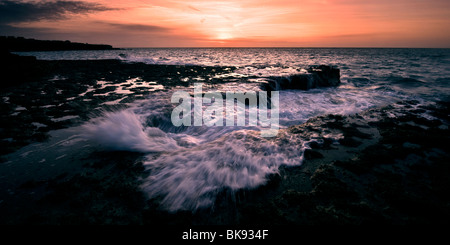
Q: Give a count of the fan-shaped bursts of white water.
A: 2